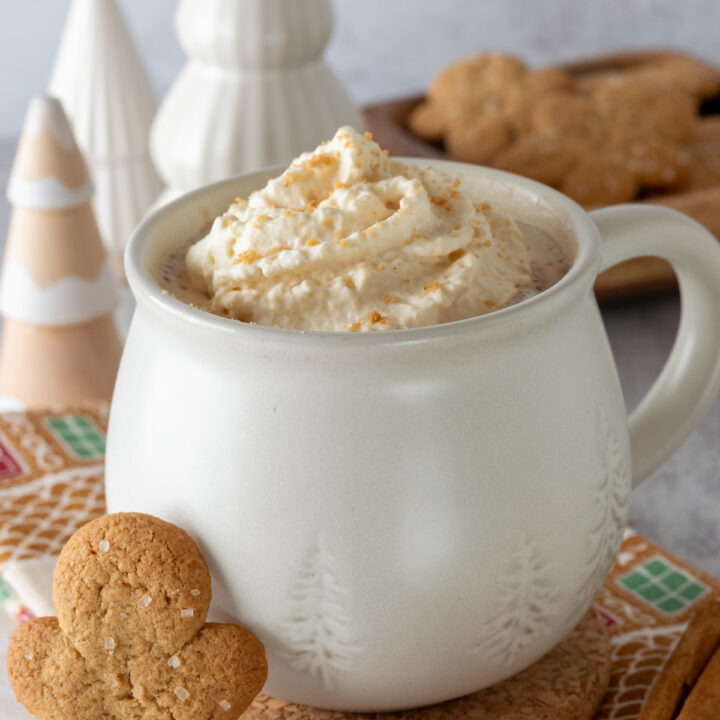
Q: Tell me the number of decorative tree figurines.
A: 3